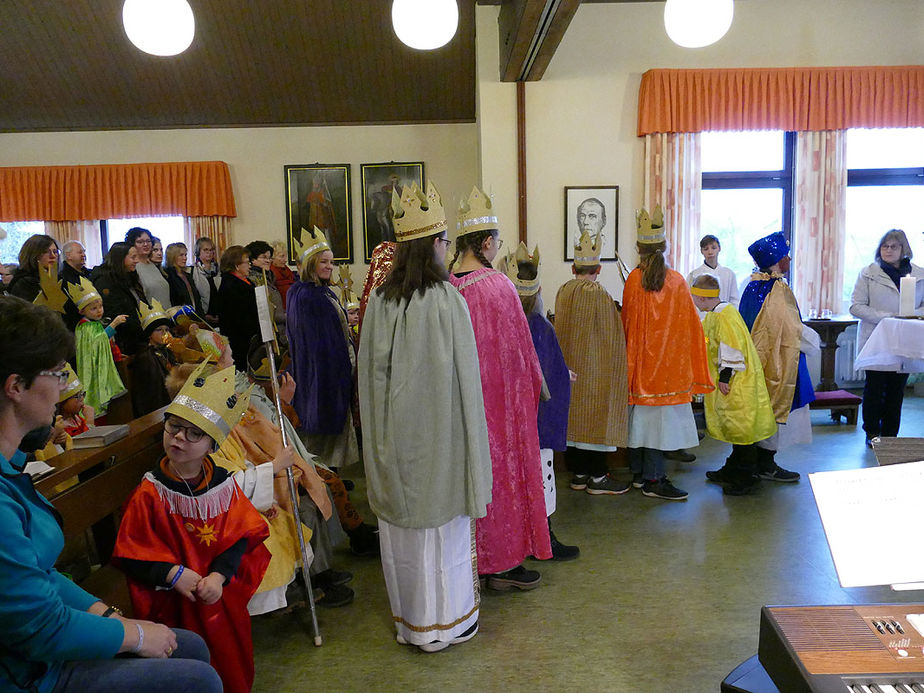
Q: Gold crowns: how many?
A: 11